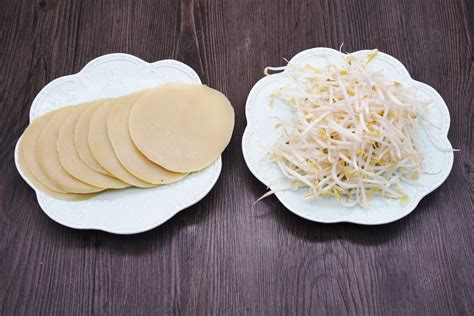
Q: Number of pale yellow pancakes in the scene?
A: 8